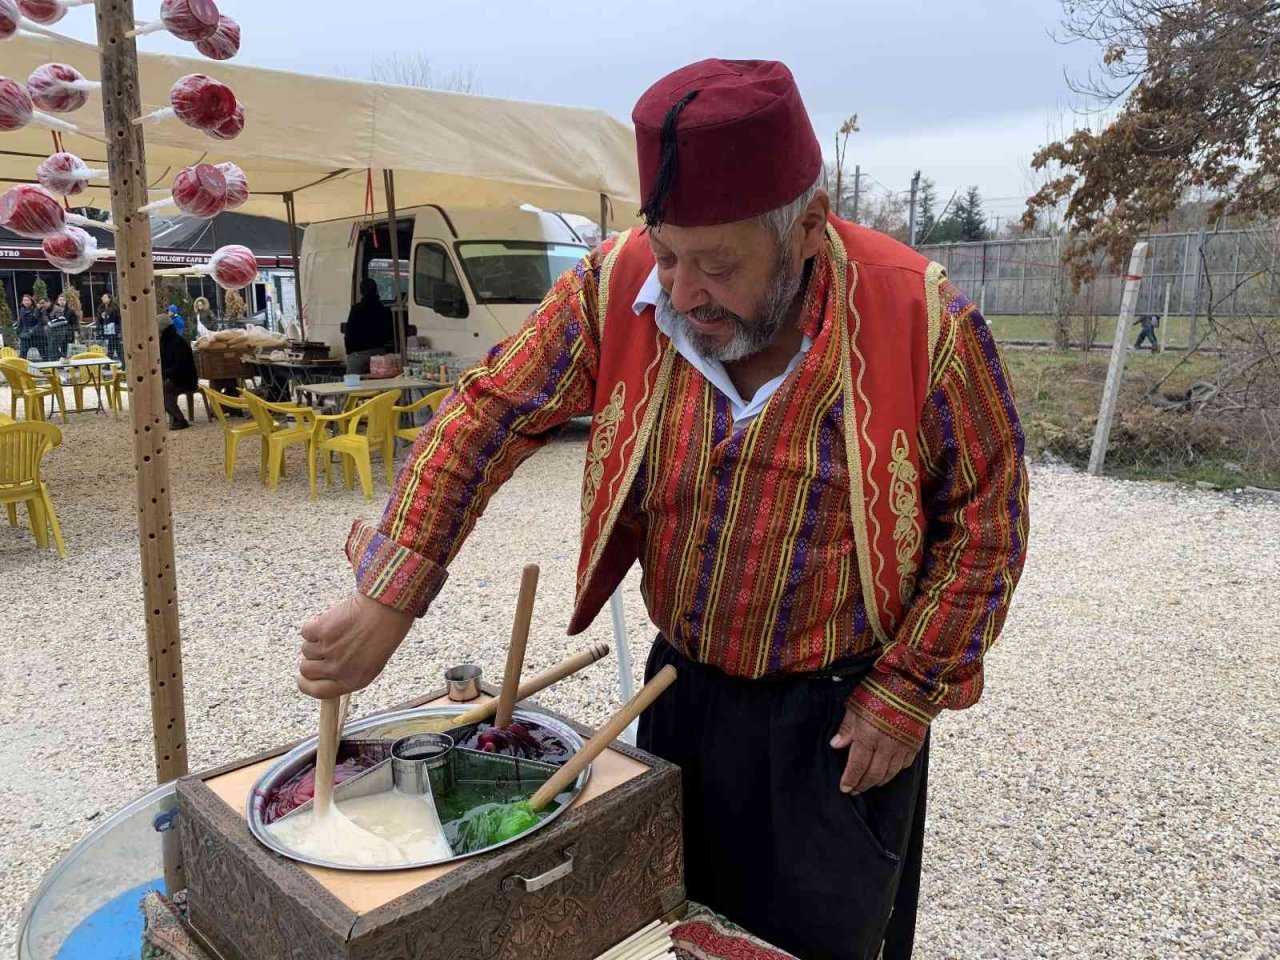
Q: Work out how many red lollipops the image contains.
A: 14